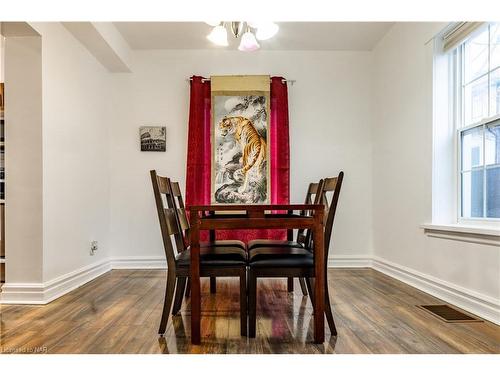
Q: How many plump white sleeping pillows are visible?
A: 0